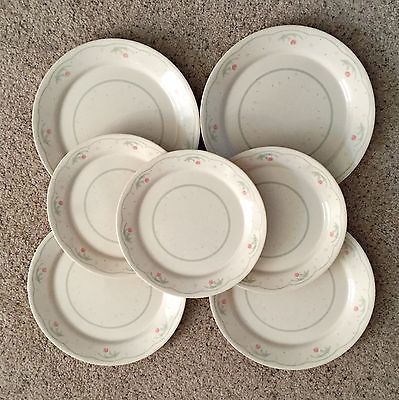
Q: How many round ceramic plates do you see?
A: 7